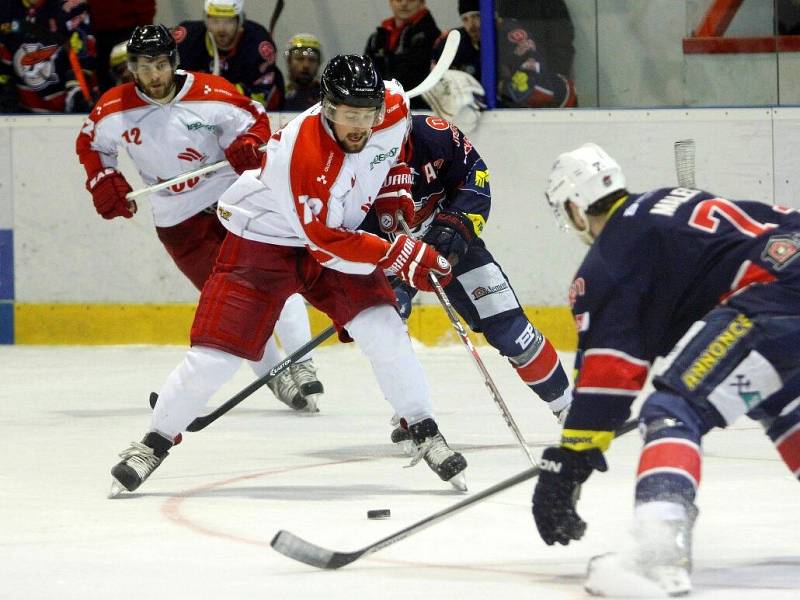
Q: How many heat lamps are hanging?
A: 0